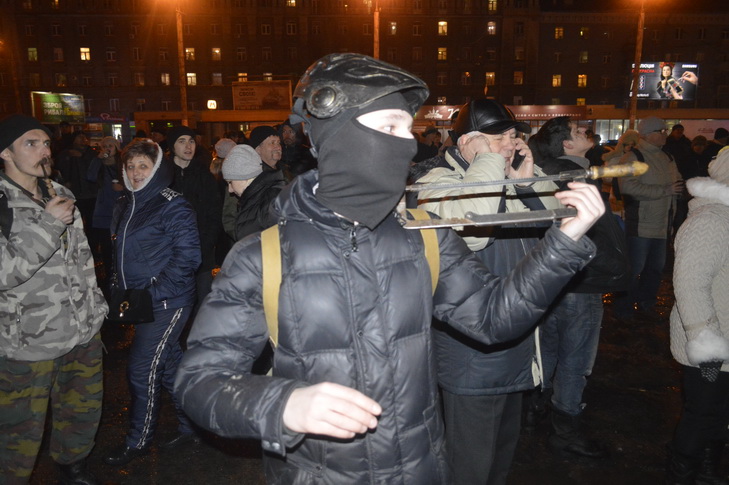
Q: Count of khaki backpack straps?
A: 2